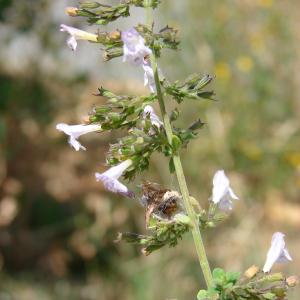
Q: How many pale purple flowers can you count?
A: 8